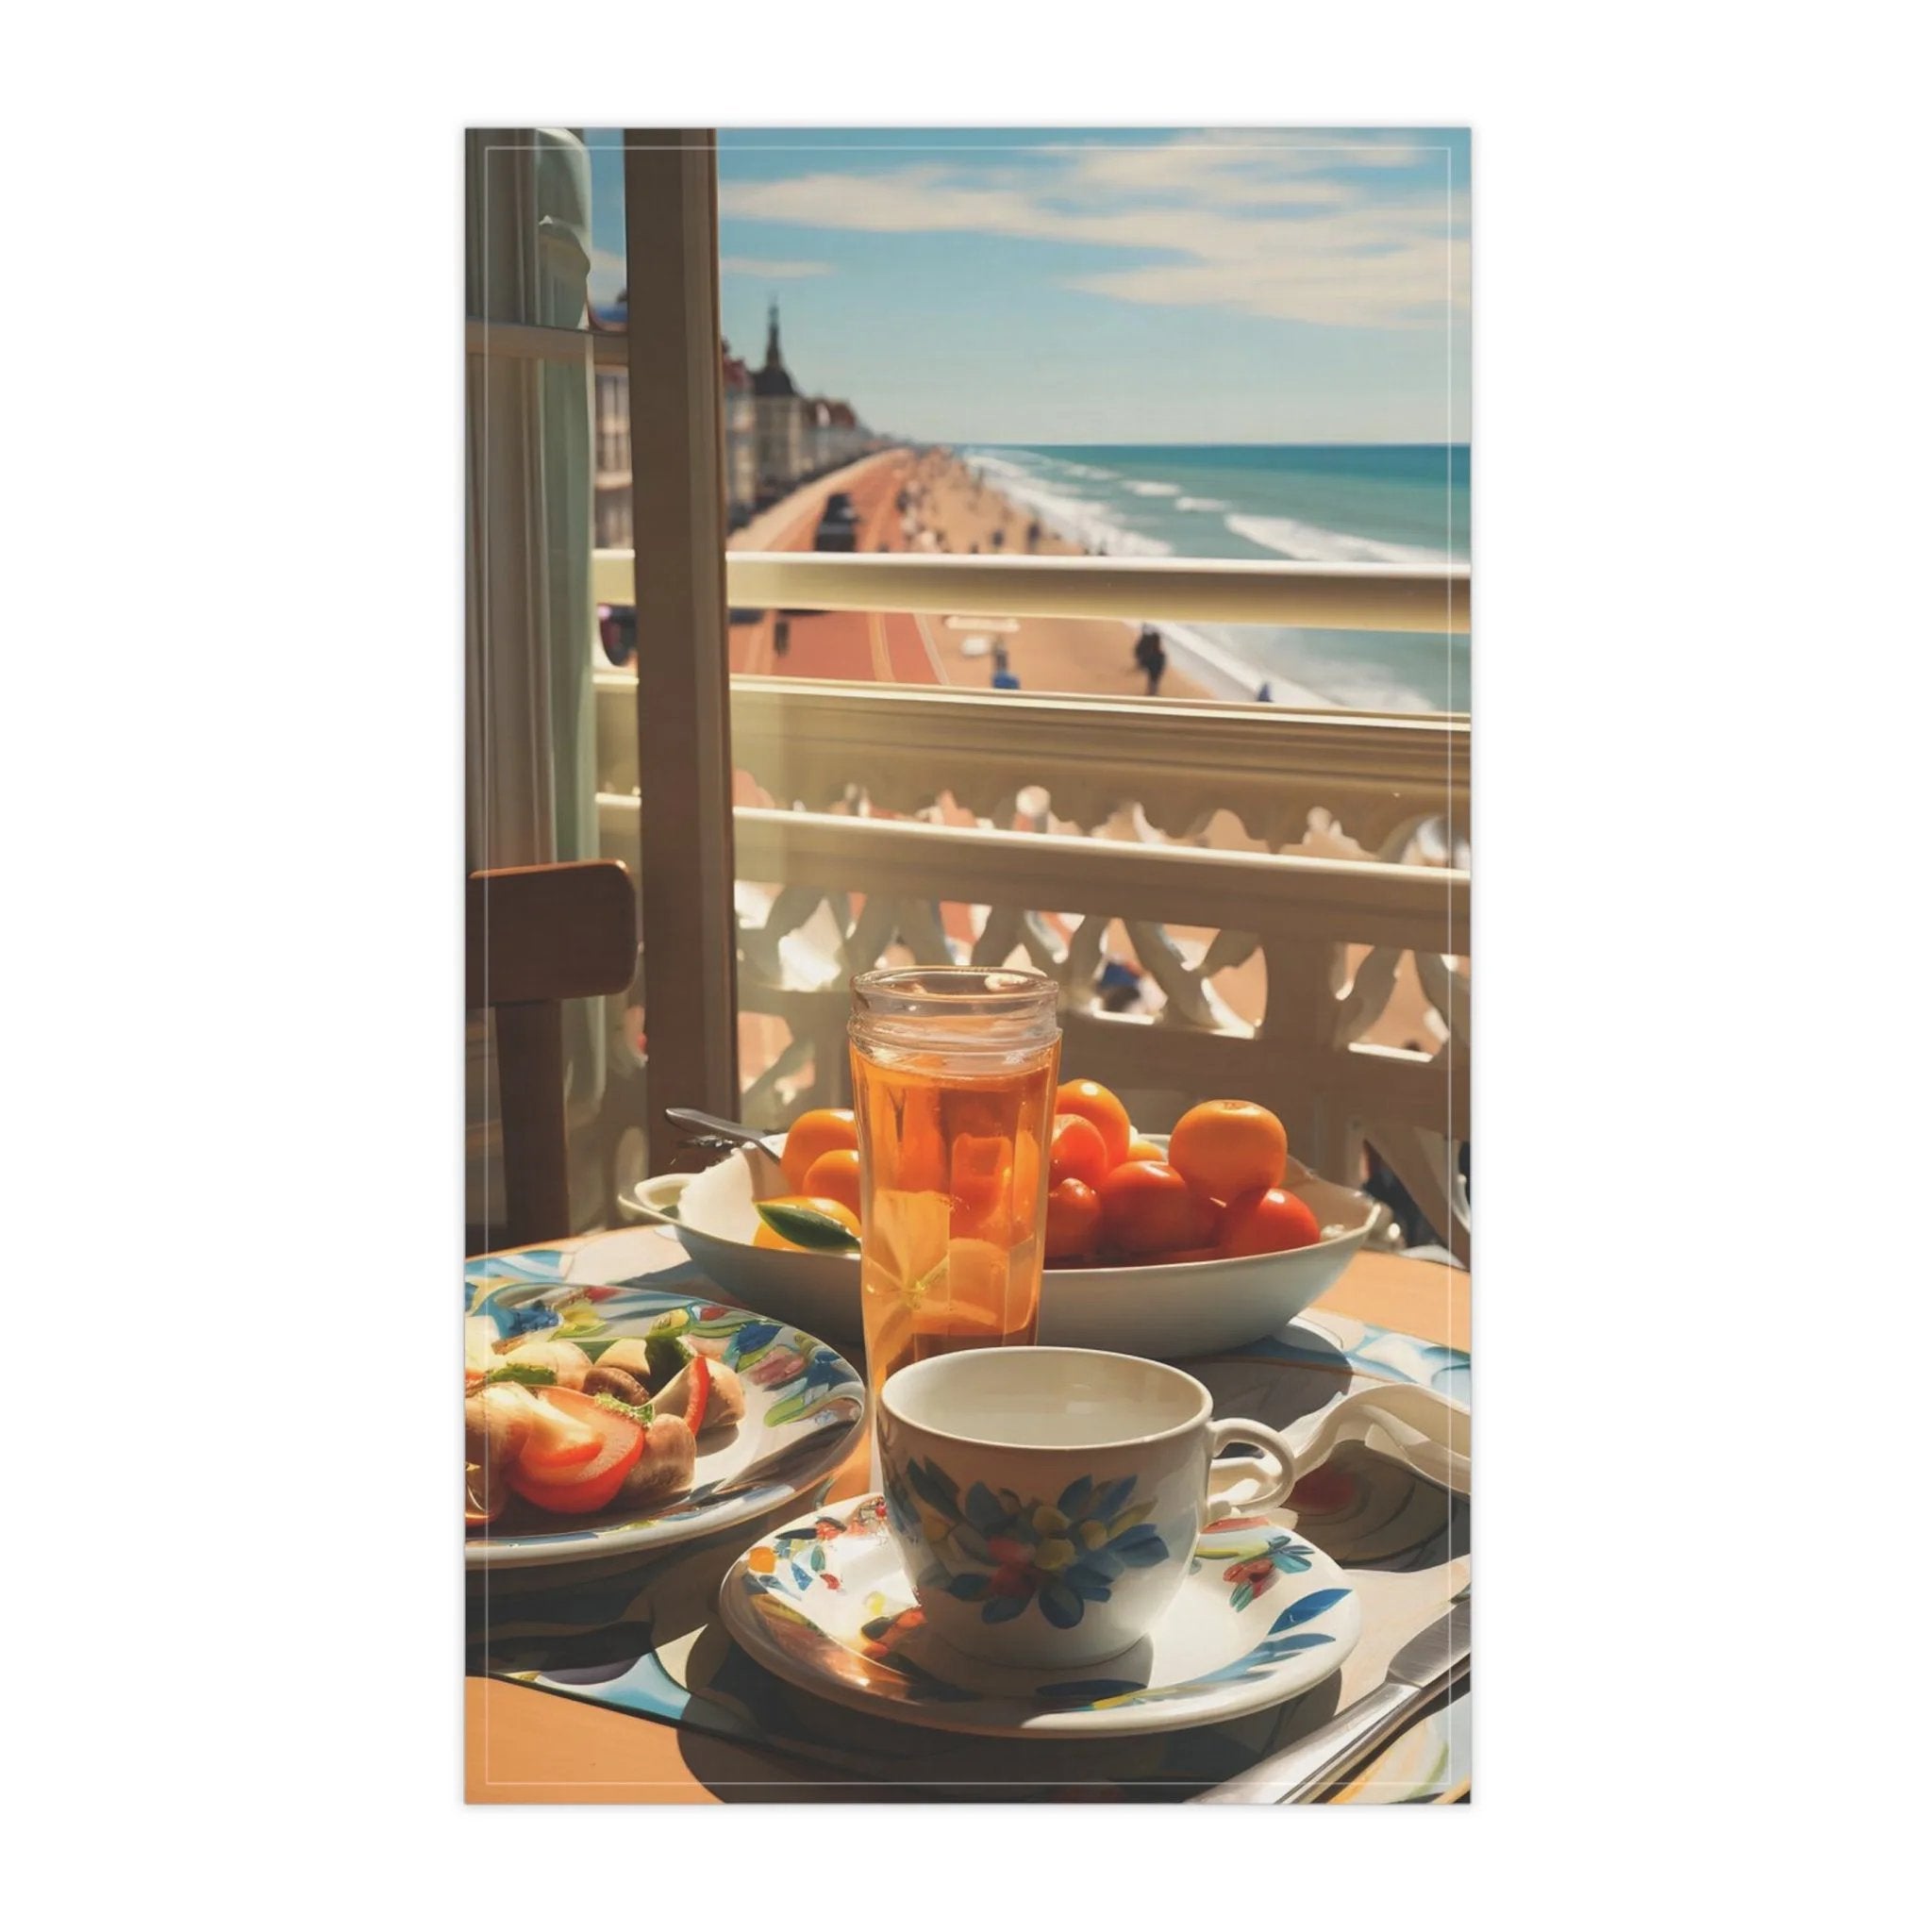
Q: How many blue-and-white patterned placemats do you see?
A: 1